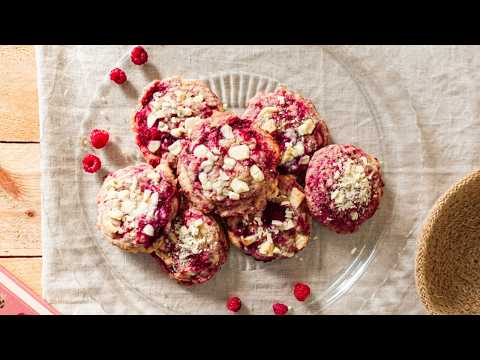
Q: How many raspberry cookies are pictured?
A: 7